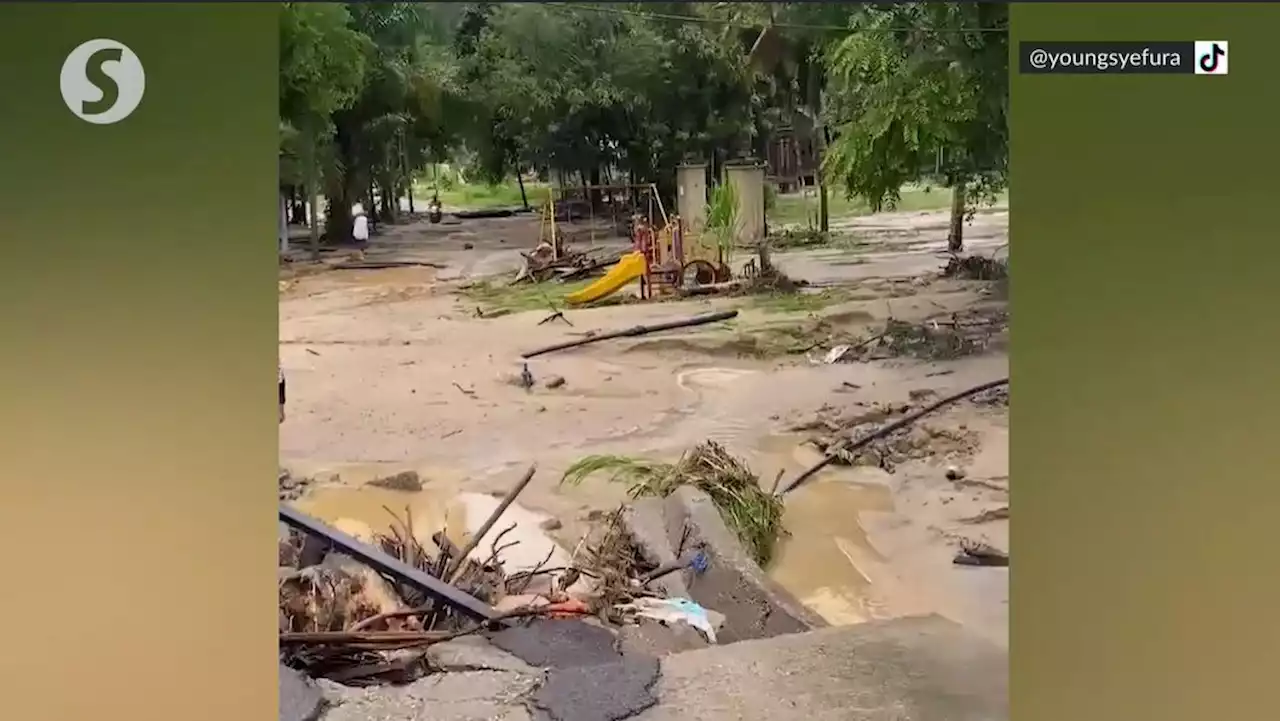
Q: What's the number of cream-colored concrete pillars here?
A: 2